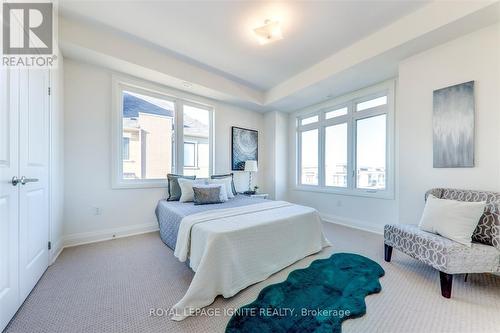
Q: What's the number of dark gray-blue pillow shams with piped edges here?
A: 2